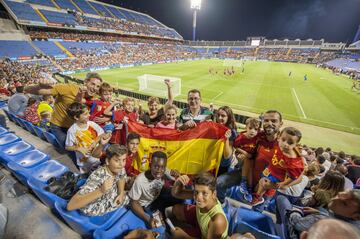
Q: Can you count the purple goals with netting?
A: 0